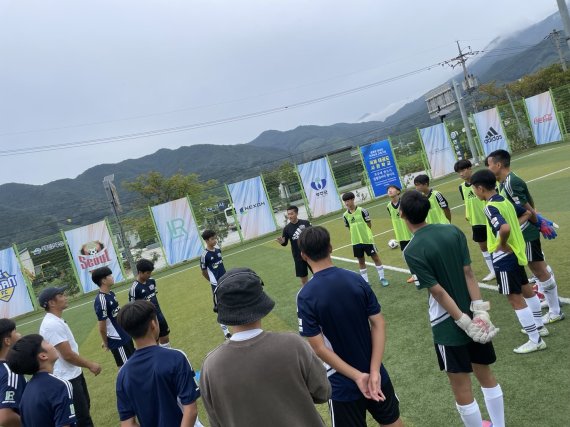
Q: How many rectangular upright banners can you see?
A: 9